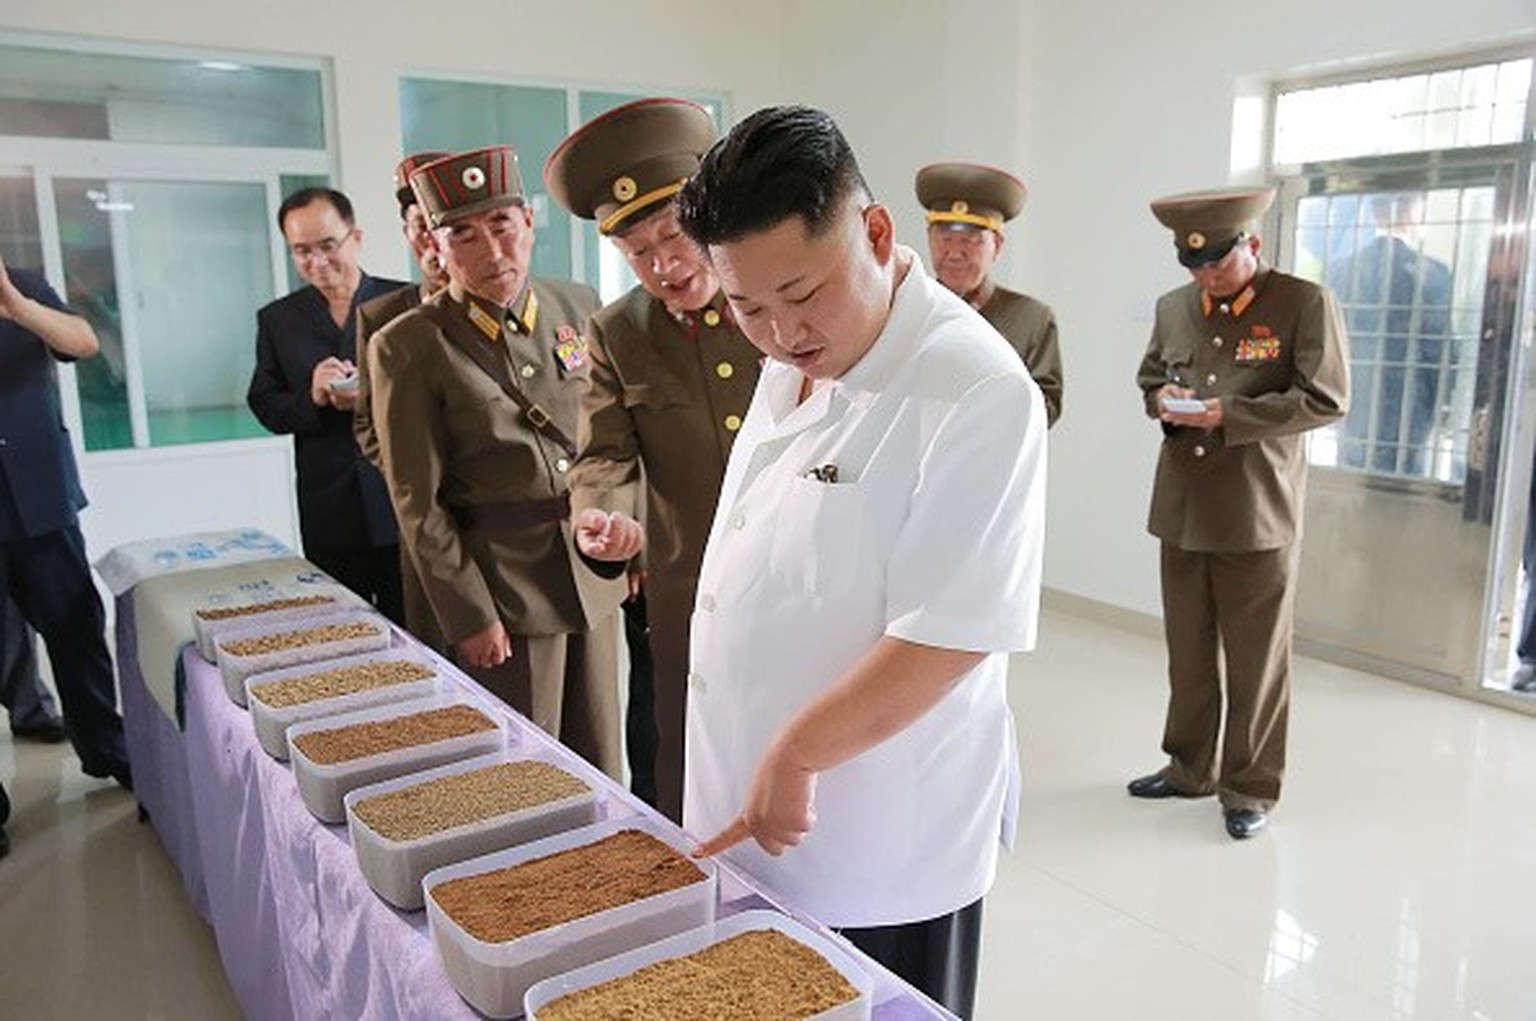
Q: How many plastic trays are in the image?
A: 7